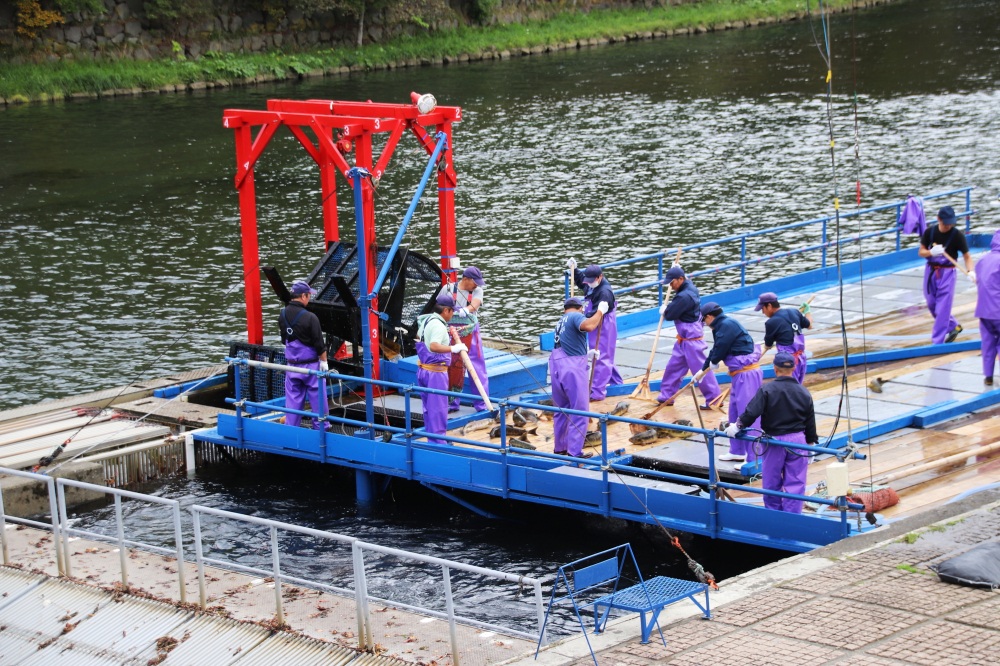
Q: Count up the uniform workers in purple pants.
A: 11